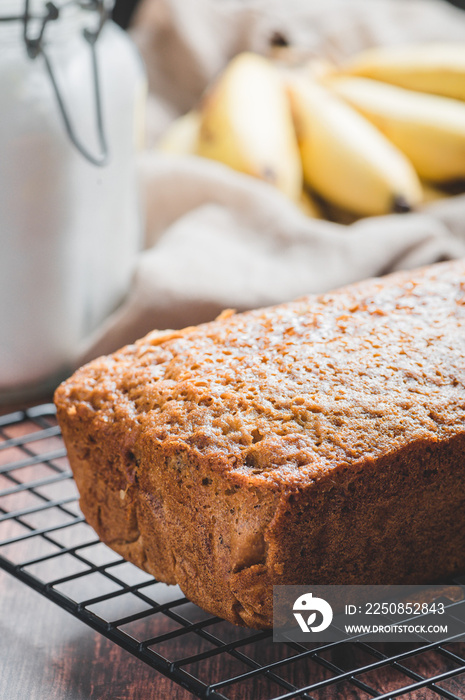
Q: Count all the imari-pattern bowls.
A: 0